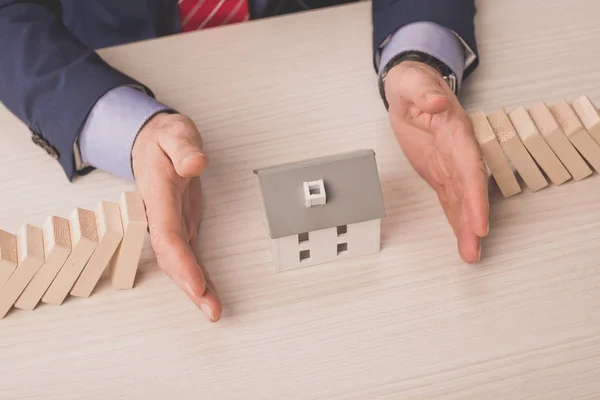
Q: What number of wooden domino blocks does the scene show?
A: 12